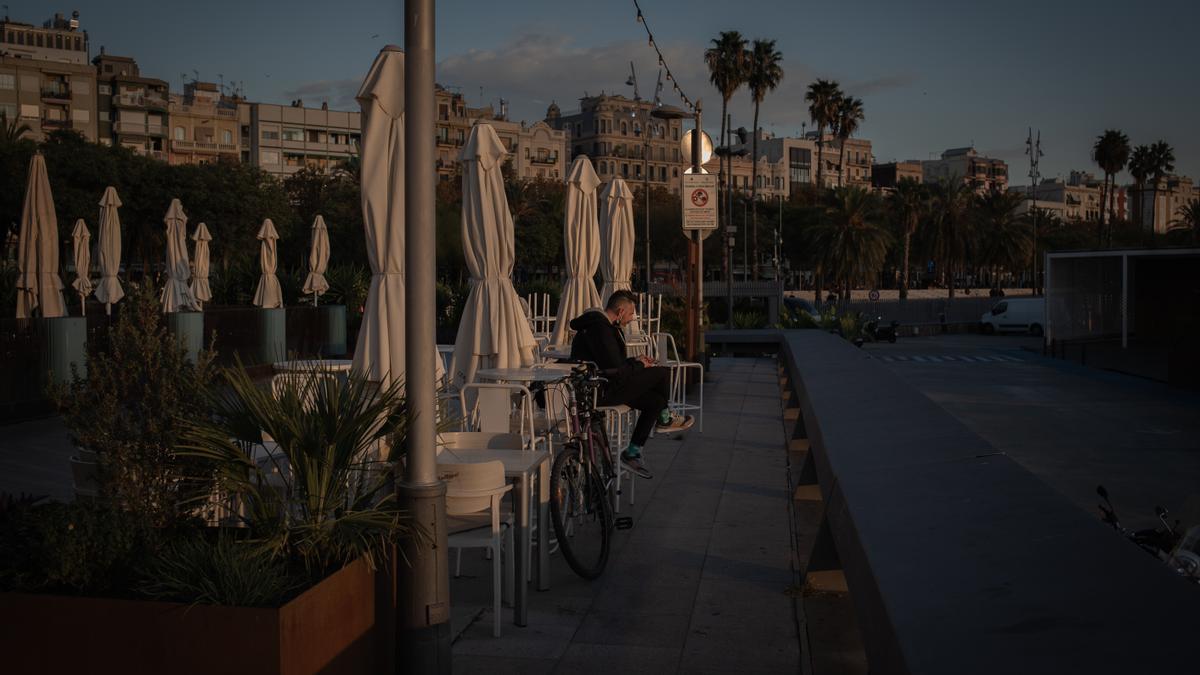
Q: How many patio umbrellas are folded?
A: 11